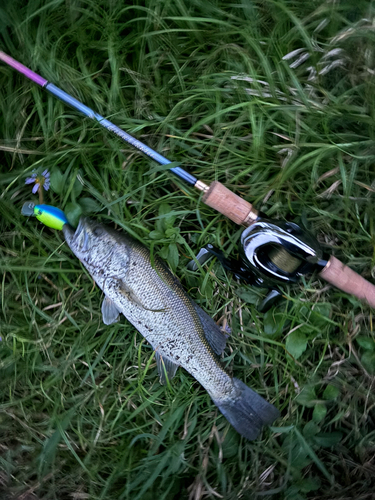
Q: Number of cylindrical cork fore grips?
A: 1